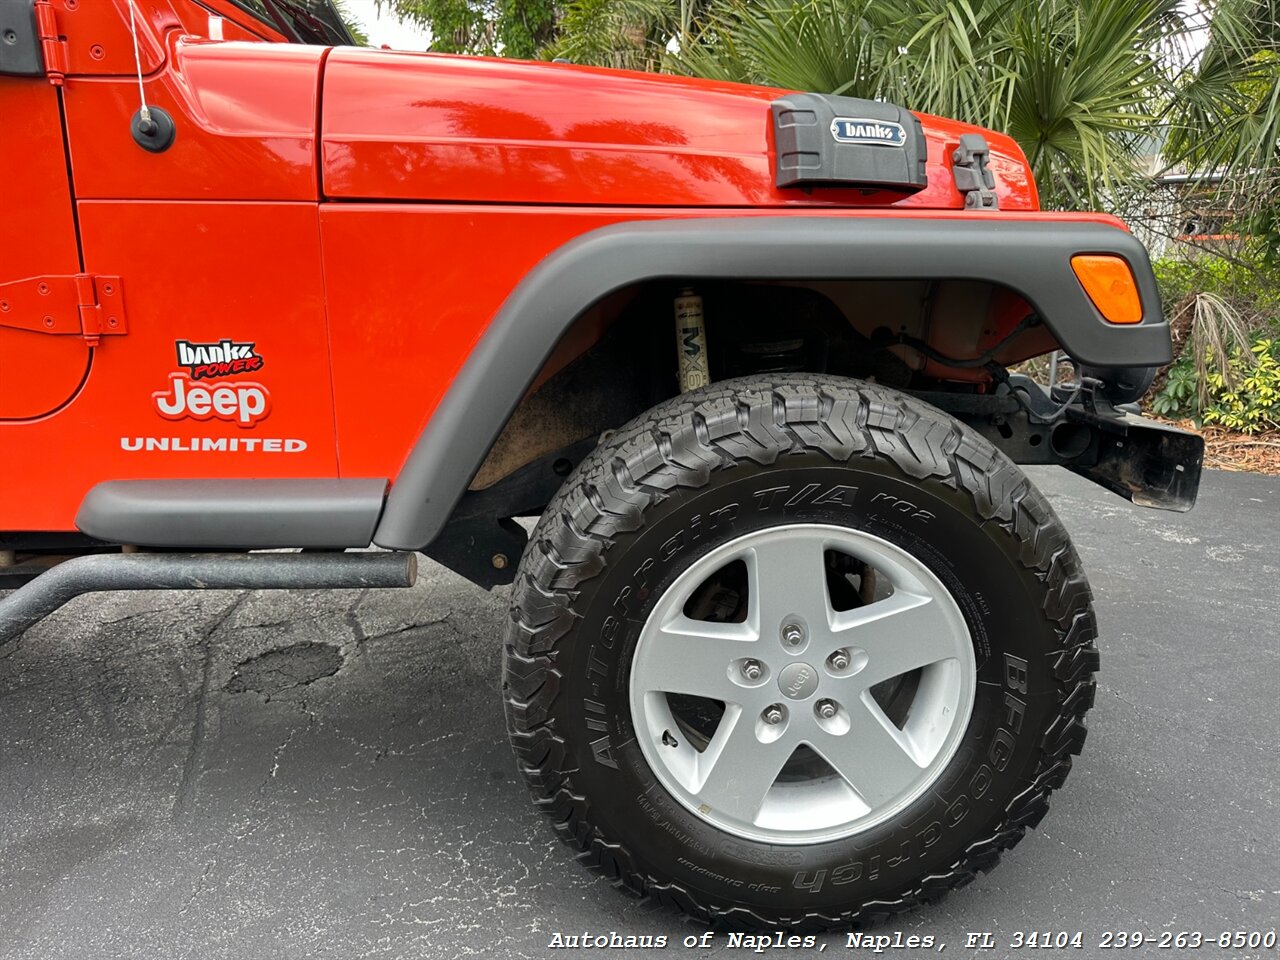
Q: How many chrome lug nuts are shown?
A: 5